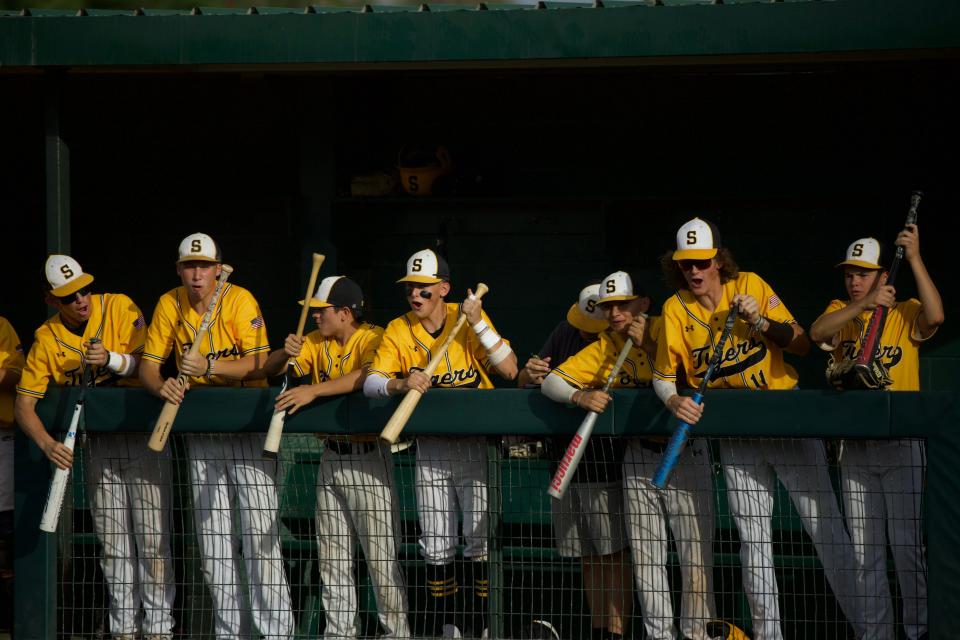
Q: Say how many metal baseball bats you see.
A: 4